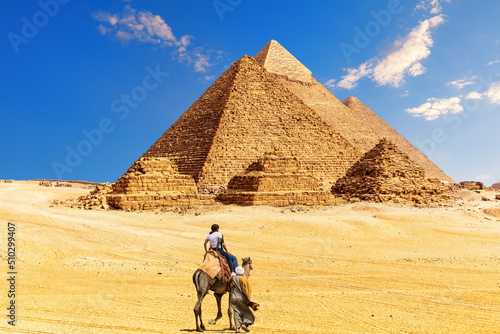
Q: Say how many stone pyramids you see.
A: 6